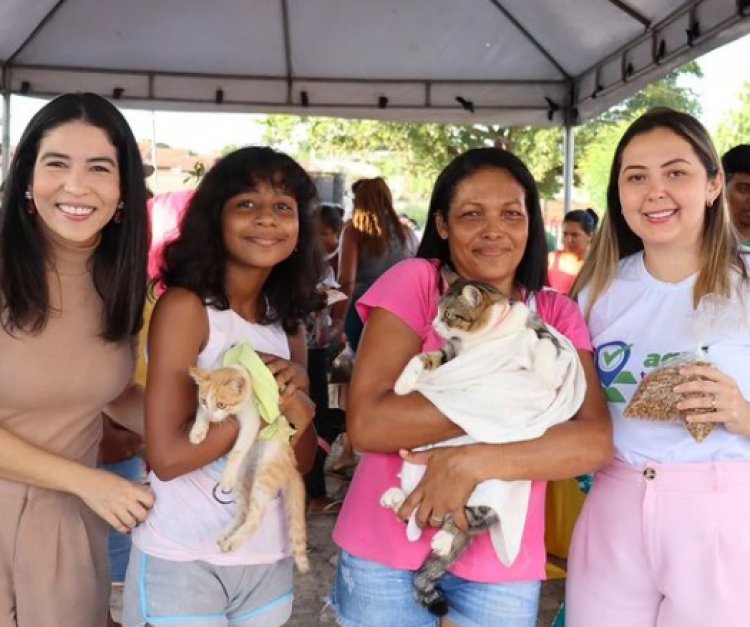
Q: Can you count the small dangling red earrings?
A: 2